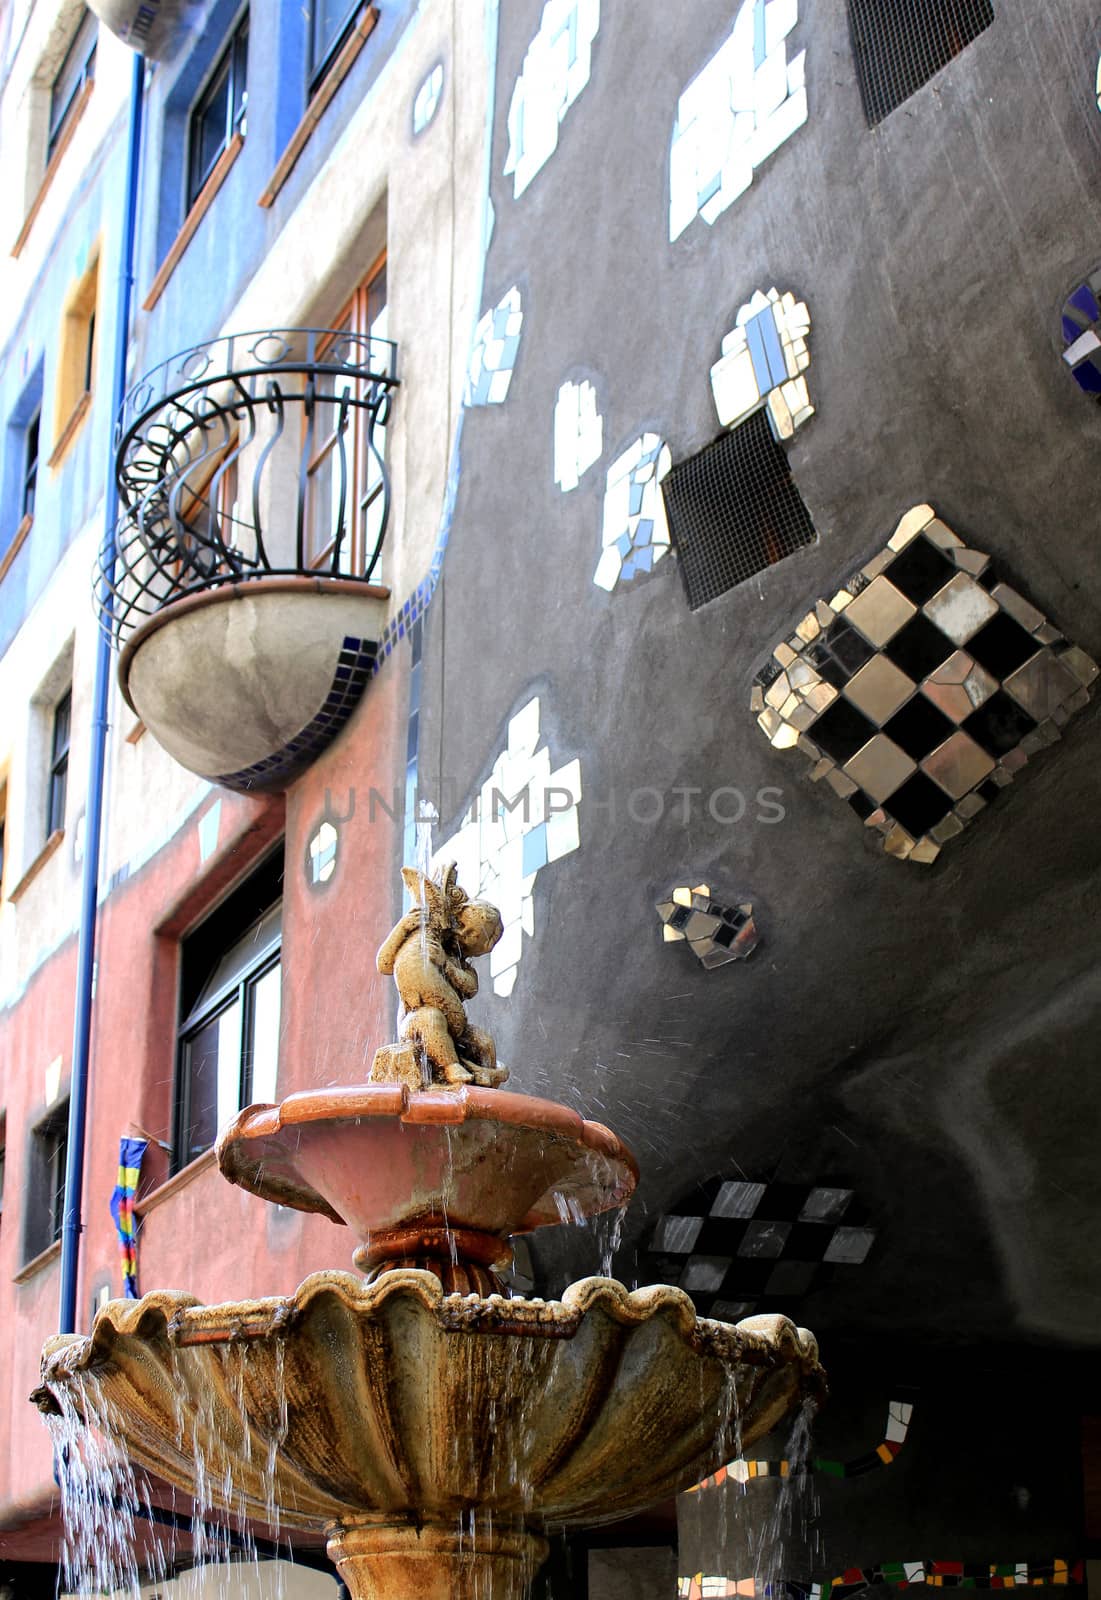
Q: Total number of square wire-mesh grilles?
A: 2